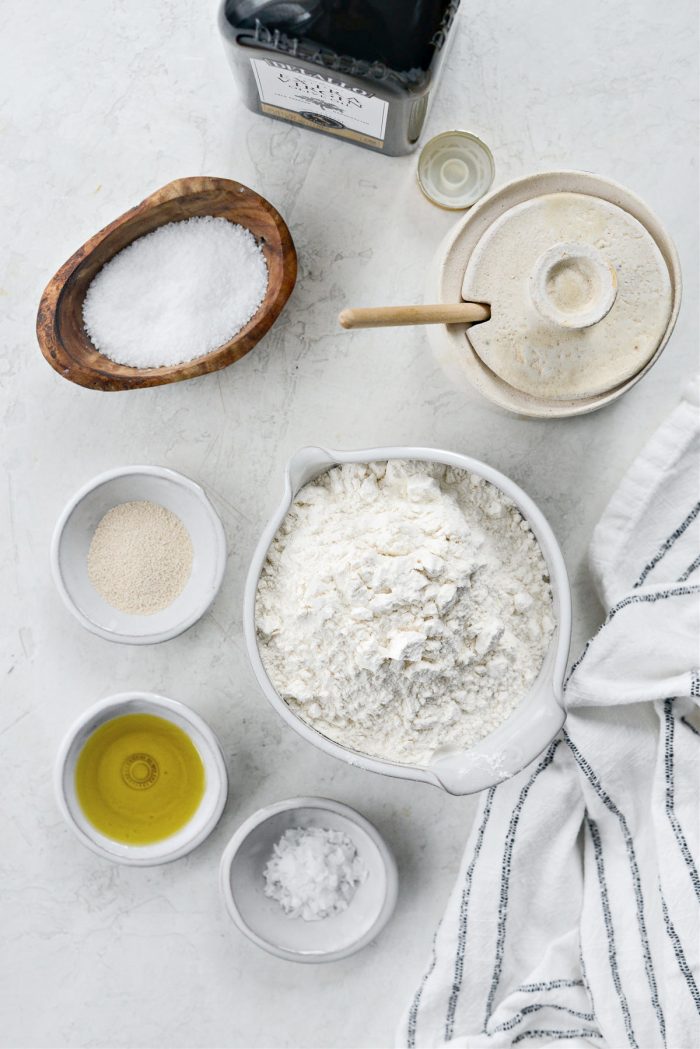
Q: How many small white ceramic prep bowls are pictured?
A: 3